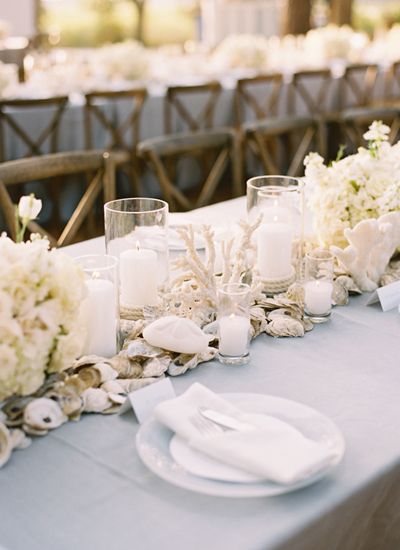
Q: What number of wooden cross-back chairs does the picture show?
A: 11